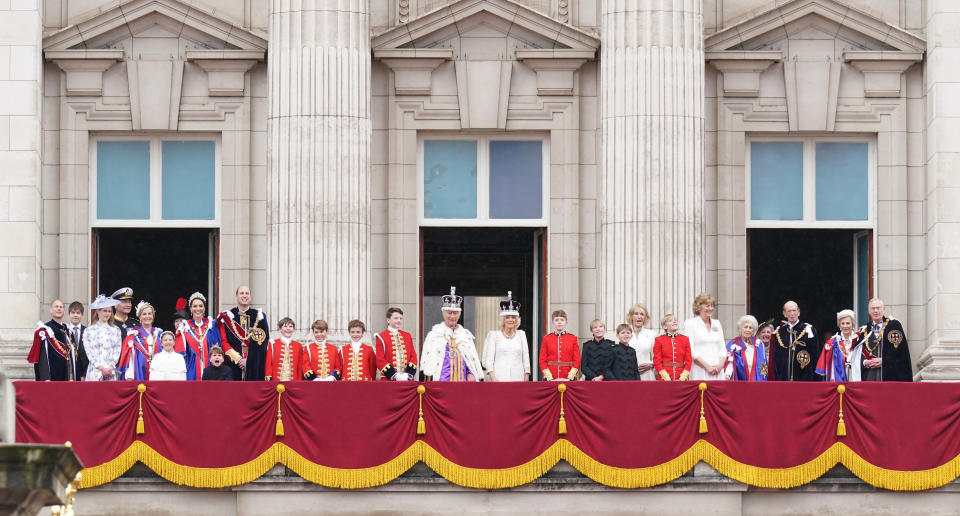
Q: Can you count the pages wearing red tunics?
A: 6